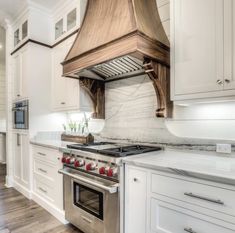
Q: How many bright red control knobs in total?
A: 6